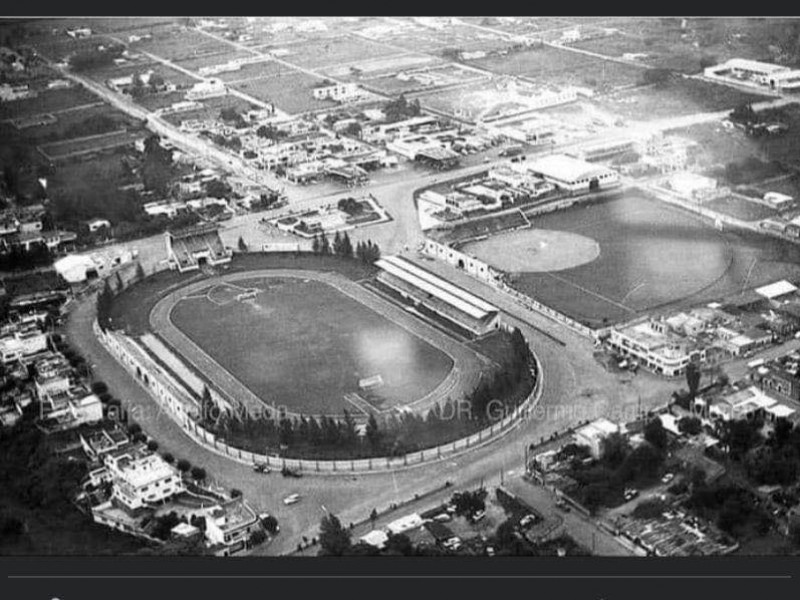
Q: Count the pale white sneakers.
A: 0